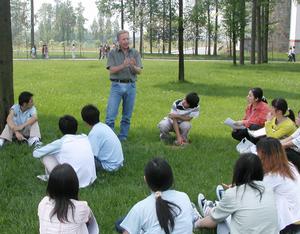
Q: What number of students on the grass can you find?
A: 11